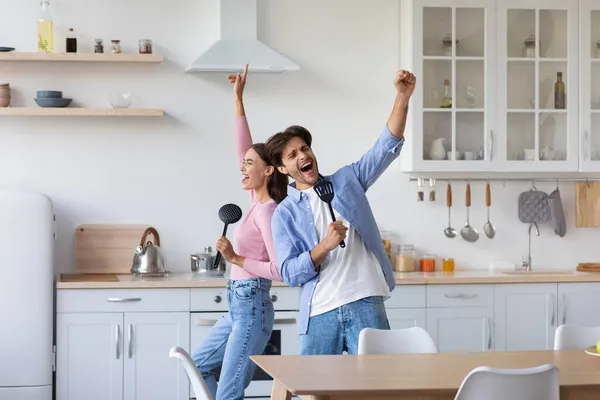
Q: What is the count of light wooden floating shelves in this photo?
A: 2